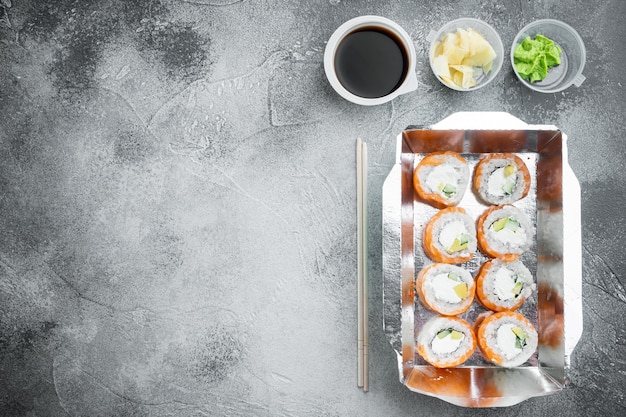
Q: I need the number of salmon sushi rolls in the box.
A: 8